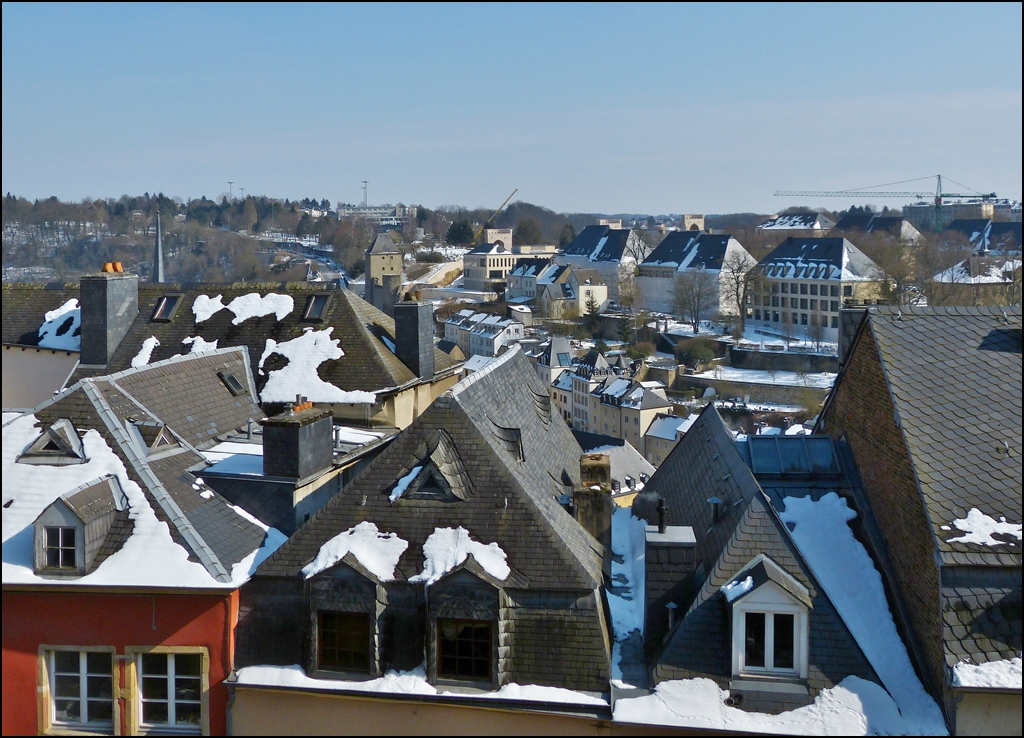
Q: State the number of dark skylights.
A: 3